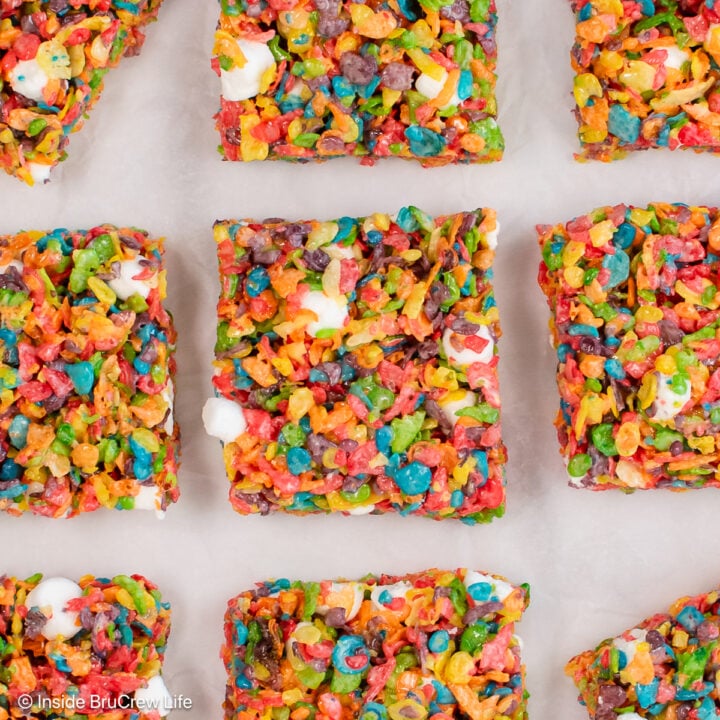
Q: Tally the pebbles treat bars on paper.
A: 9